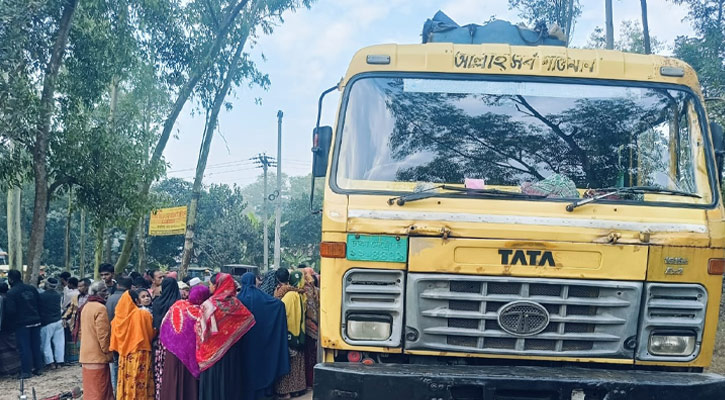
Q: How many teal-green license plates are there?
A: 1